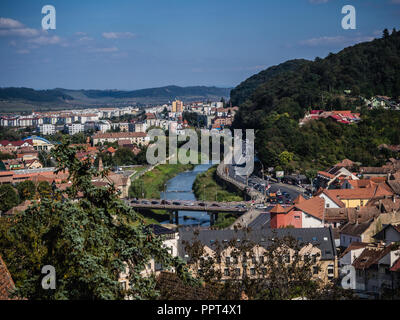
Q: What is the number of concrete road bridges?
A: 1